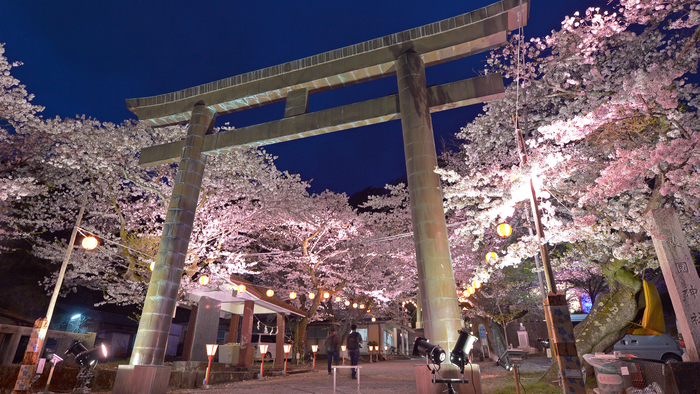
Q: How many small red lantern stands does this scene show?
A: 8